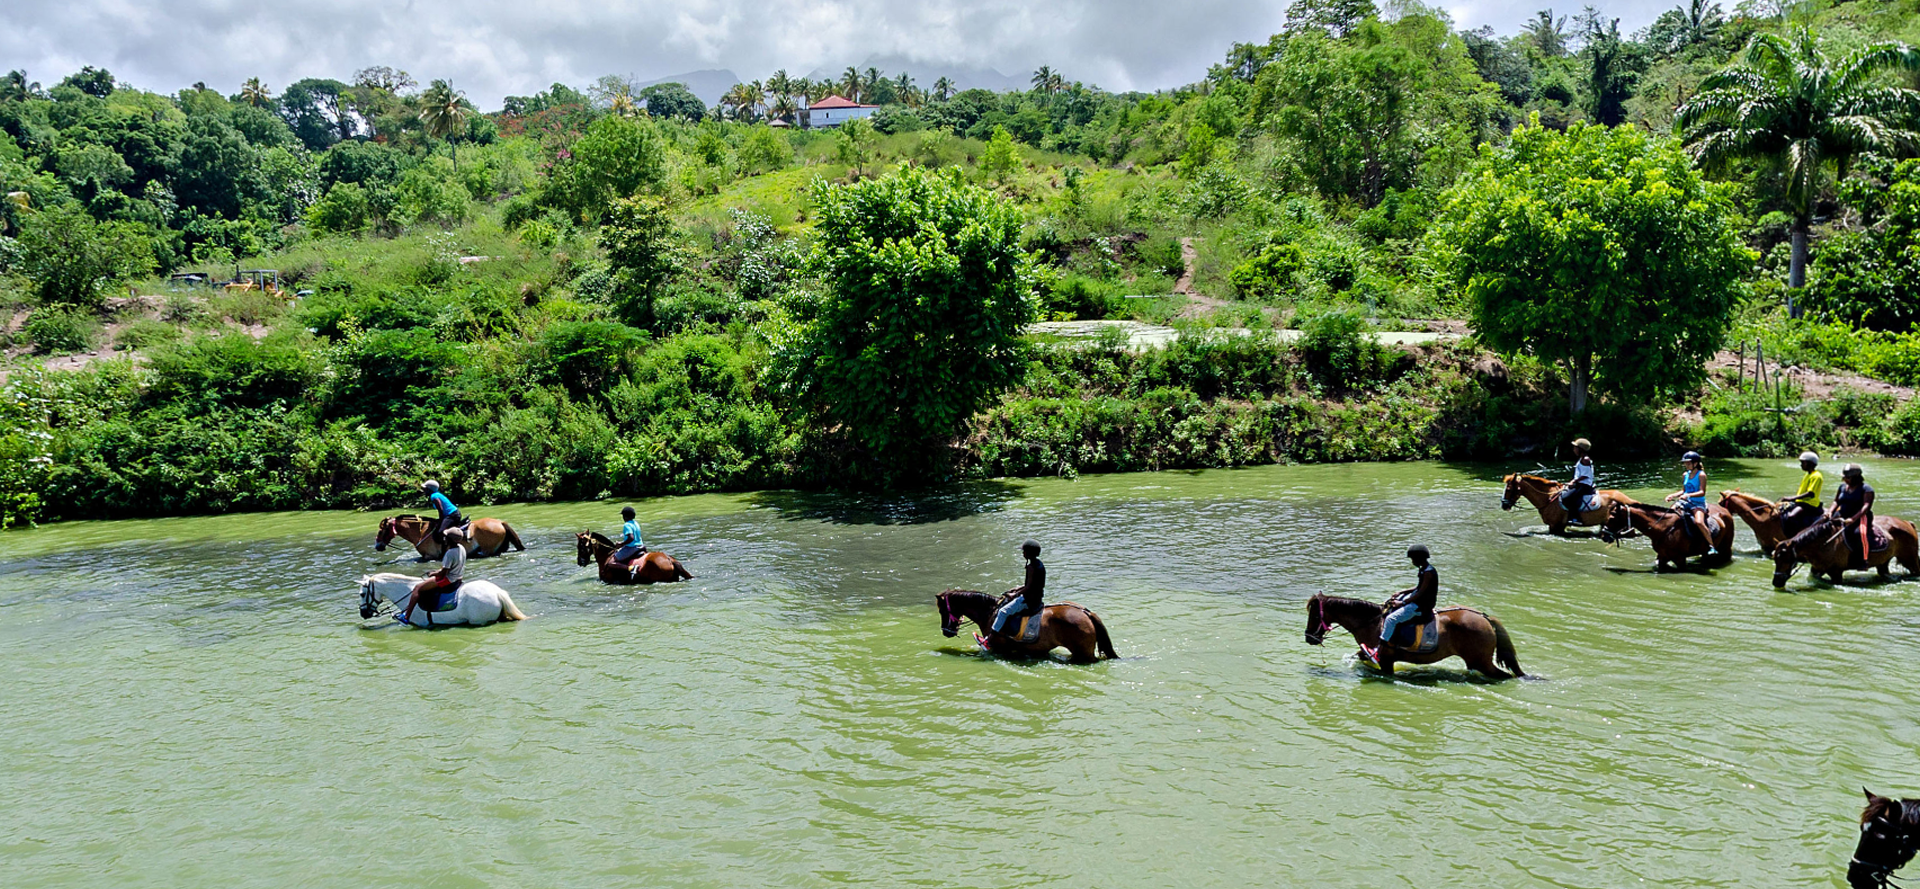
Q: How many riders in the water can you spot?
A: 9